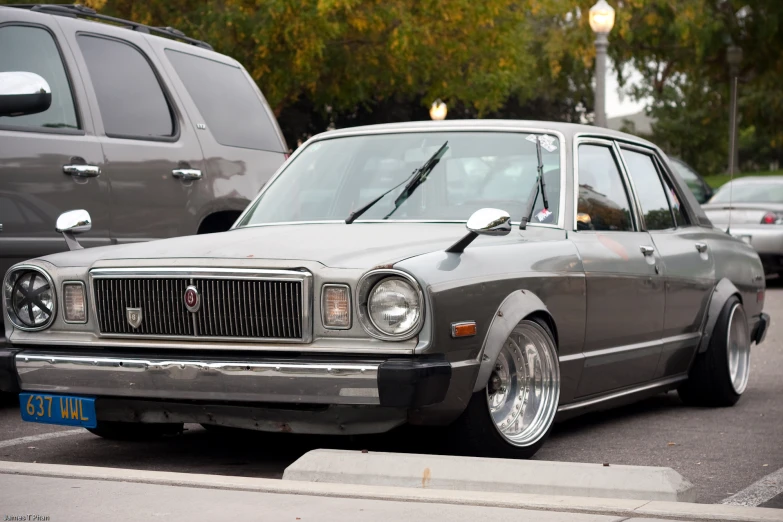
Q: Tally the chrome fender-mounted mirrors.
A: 2